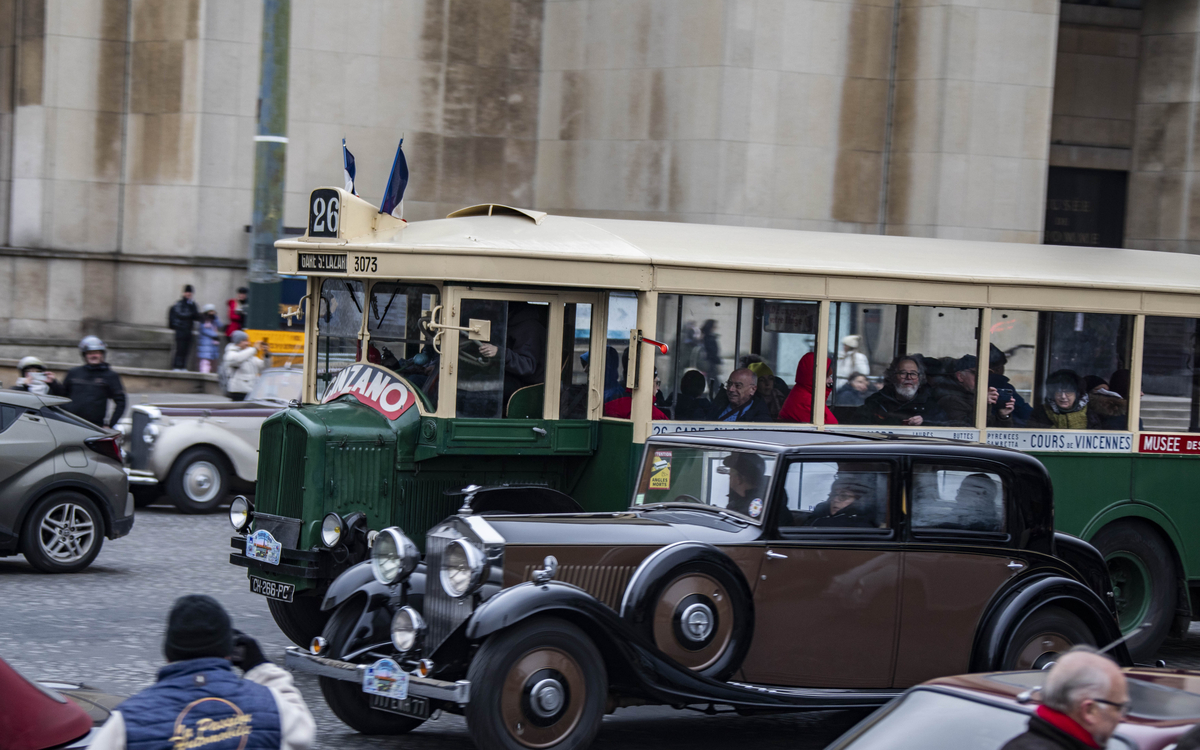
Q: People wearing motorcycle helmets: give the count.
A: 2